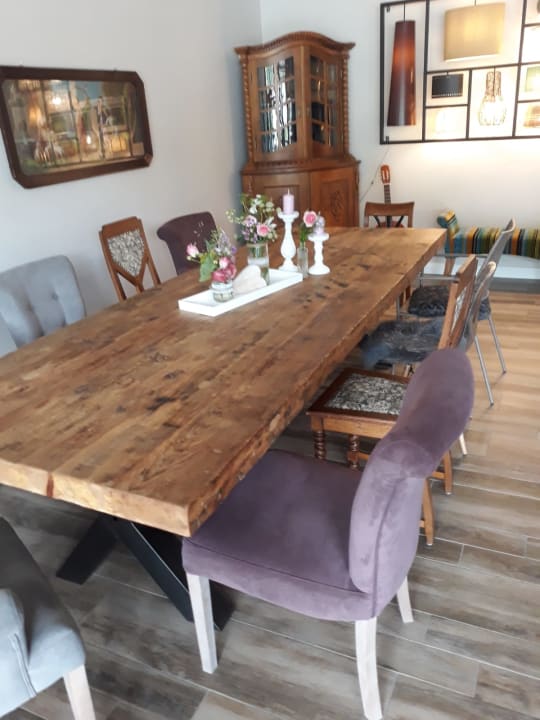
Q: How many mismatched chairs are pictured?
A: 9